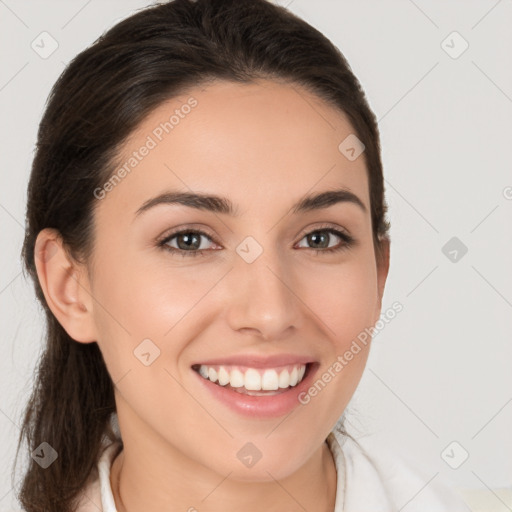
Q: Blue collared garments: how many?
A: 0